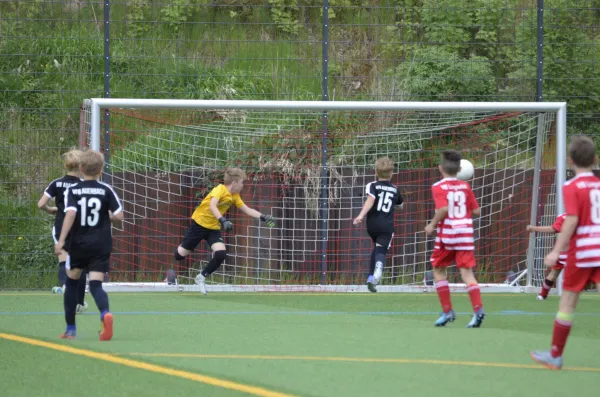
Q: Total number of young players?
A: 7